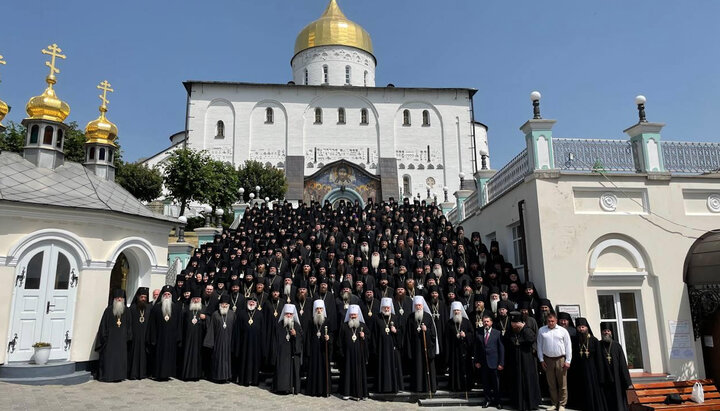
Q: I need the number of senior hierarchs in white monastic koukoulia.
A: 6